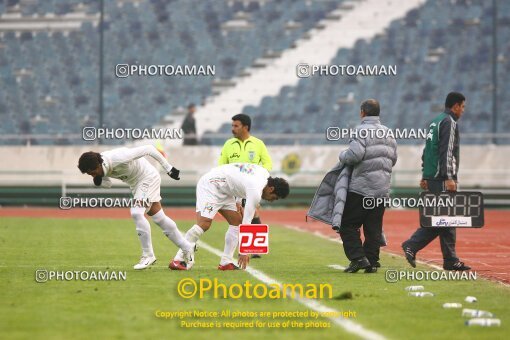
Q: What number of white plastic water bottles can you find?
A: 6